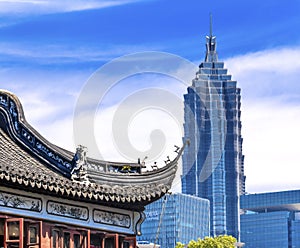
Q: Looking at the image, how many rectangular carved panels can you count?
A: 3